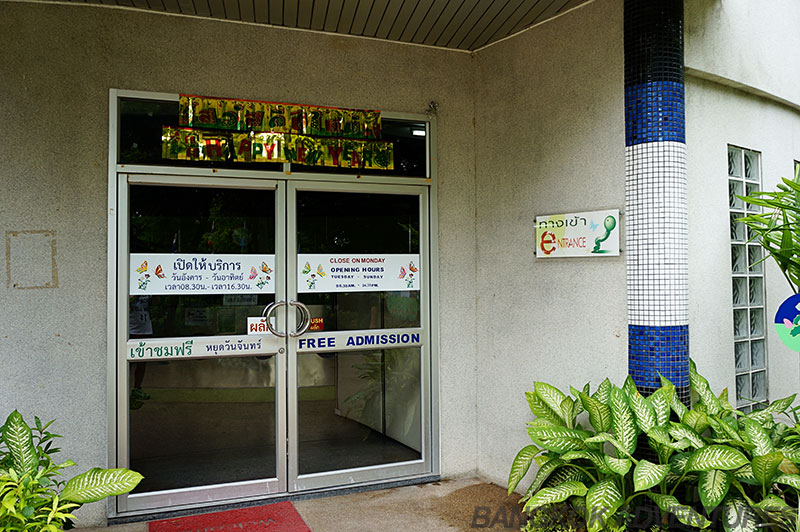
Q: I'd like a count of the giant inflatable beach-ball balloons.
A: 0